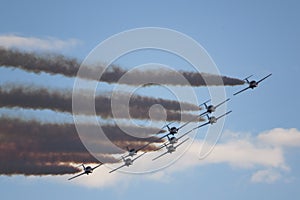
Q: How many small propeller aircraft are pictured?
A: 9